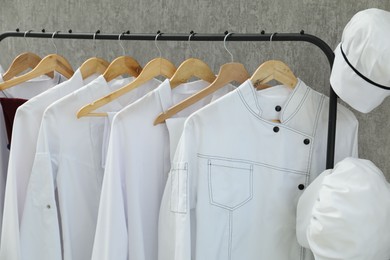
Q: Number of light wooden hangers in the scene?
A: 8